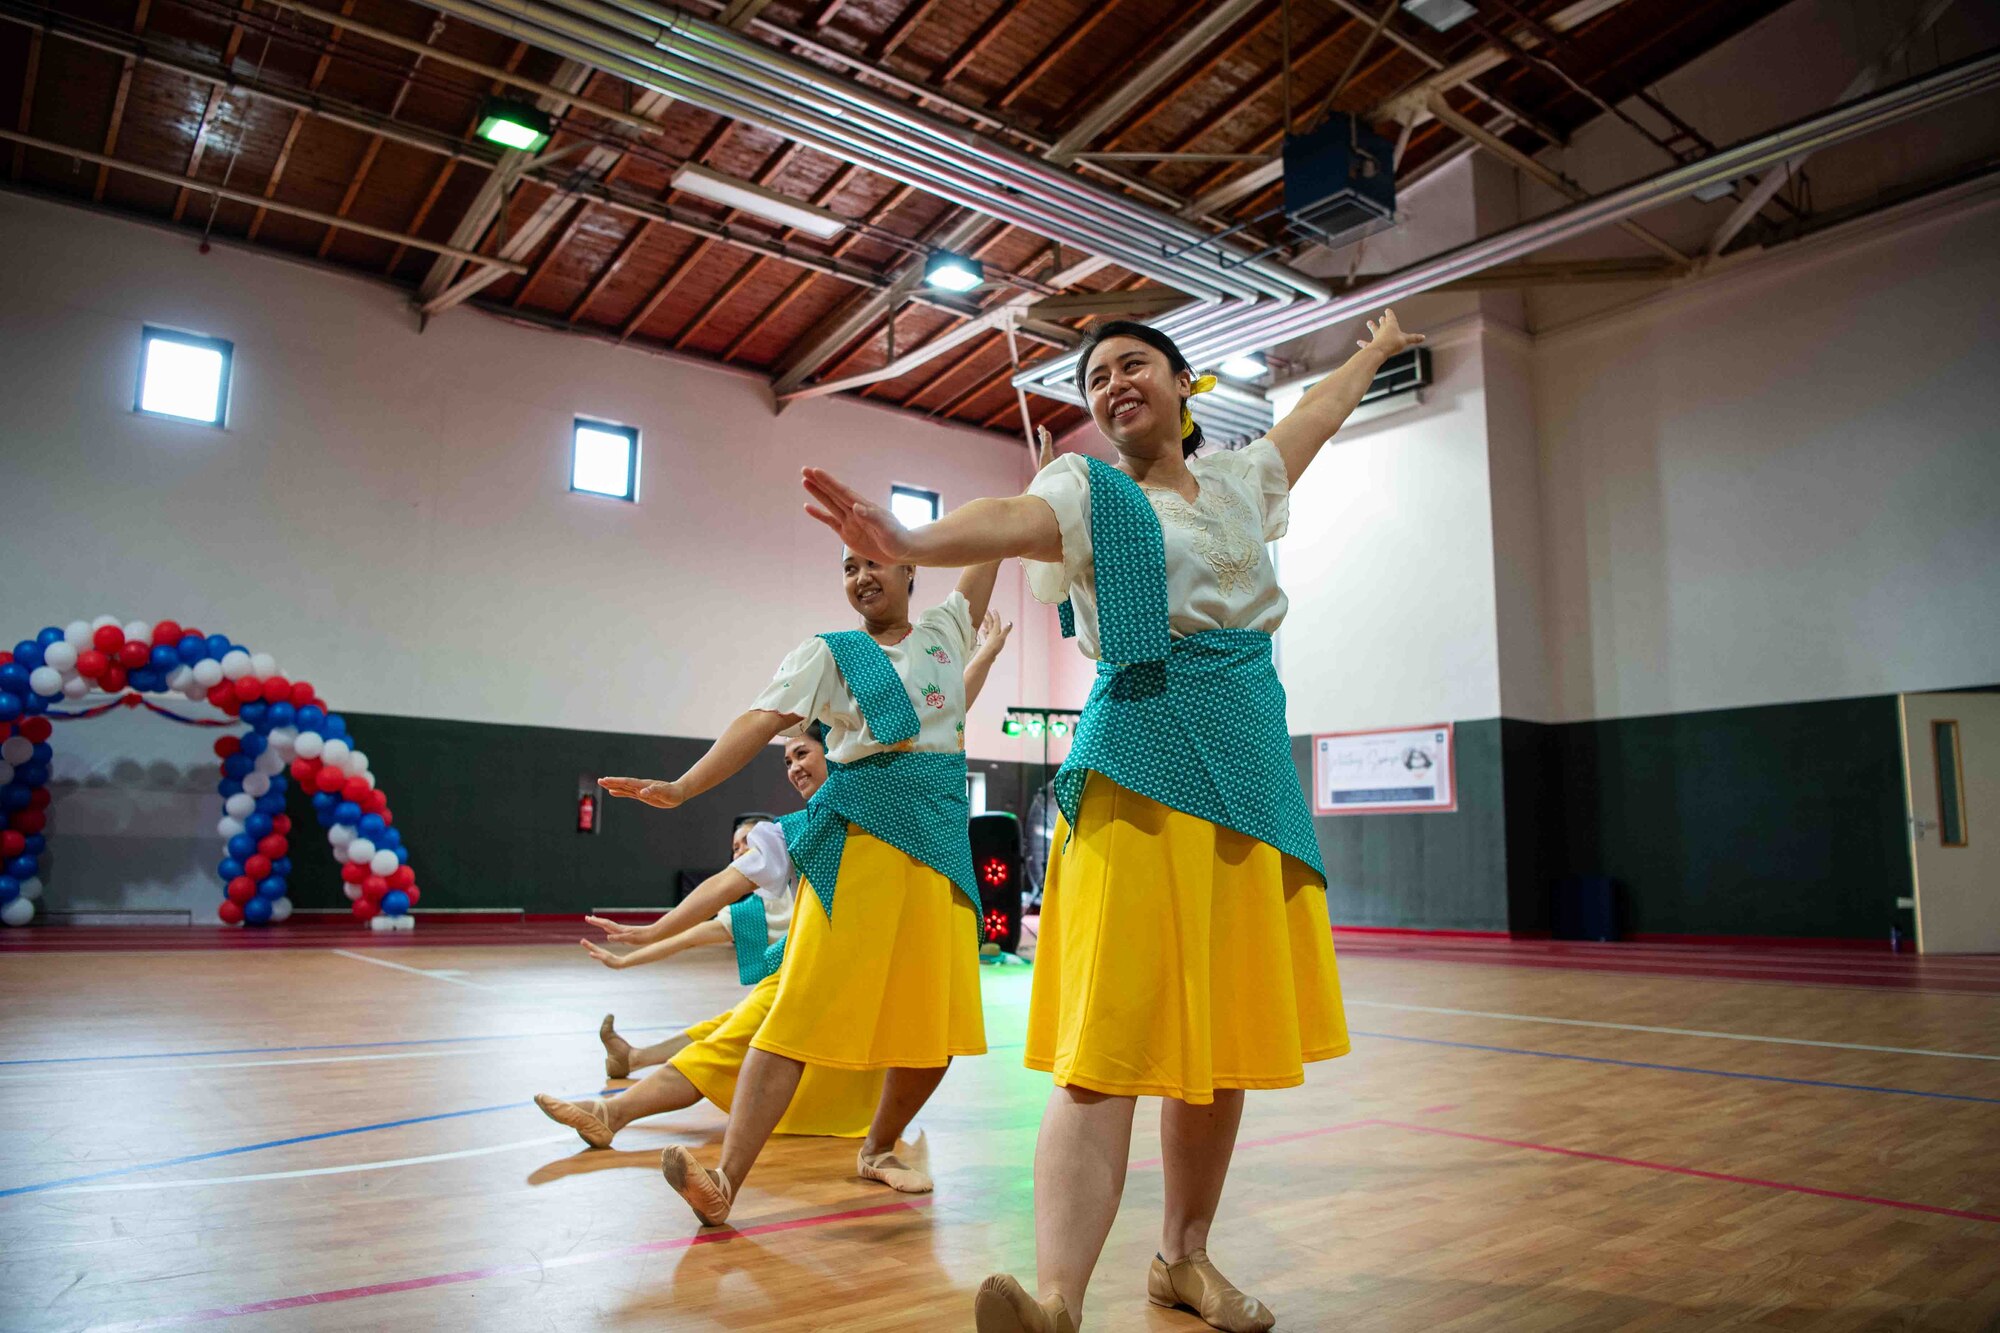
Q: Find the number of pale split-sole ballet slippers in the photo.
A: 3